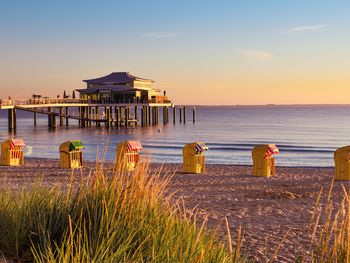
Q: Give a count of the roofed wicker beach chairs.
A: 6